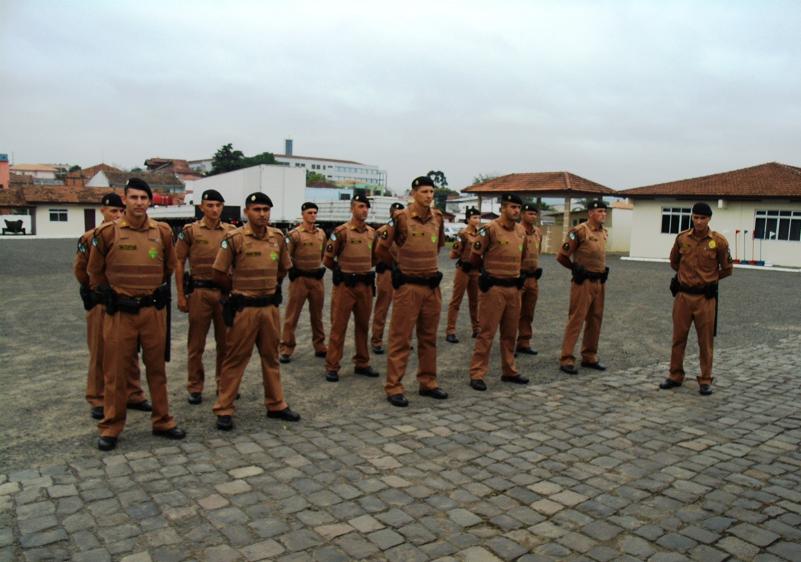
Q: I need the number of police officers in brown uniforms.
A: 13